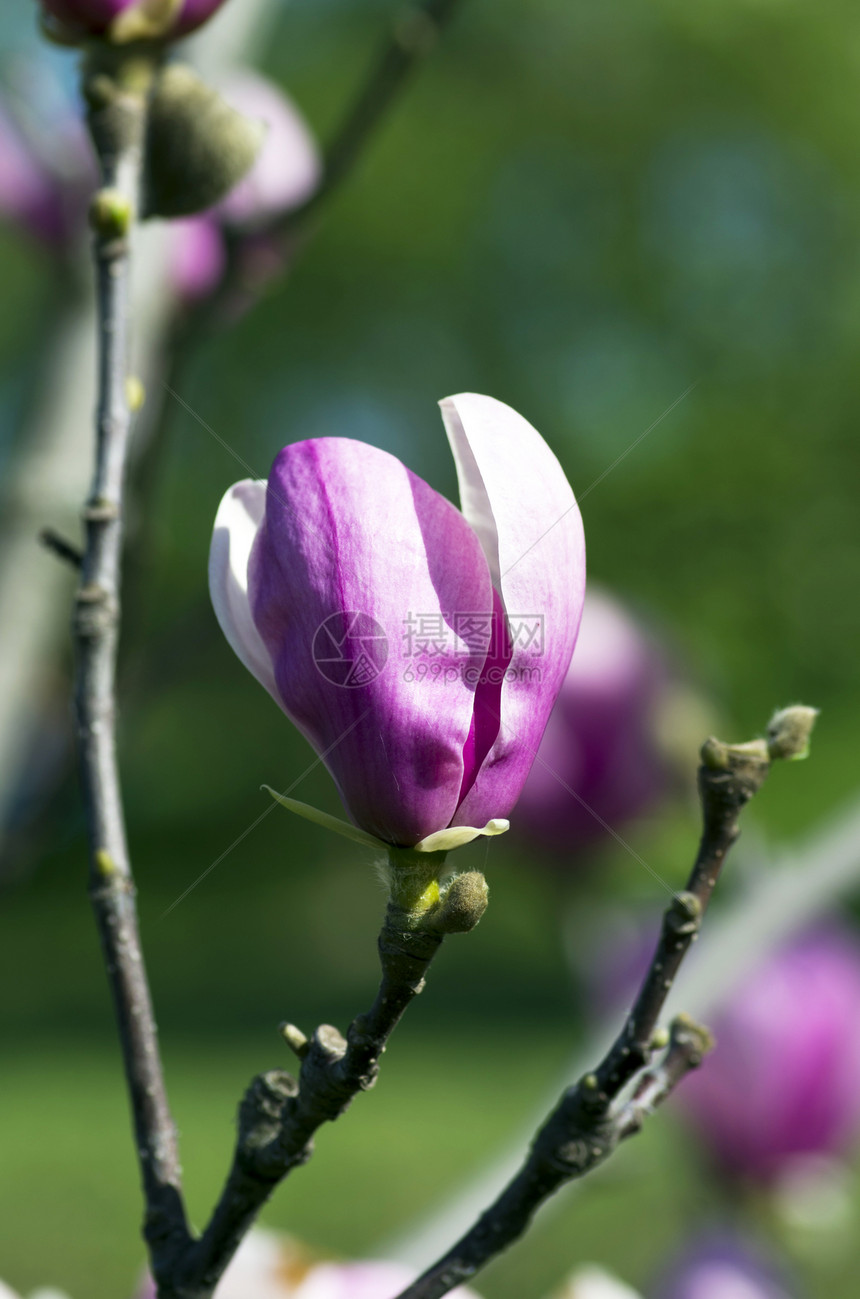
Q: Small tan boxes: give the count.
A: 0